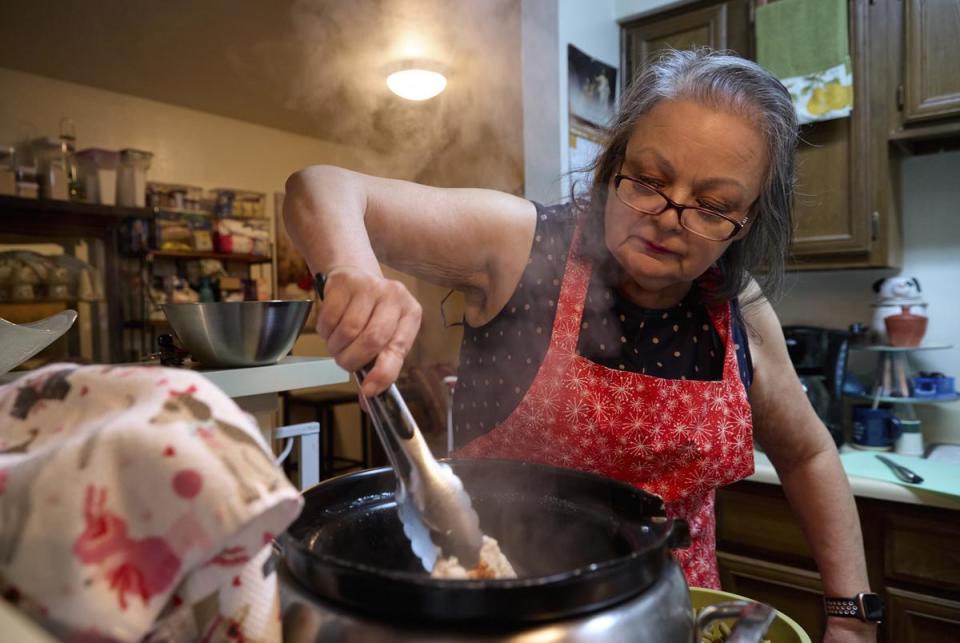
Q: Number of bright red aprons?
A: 1